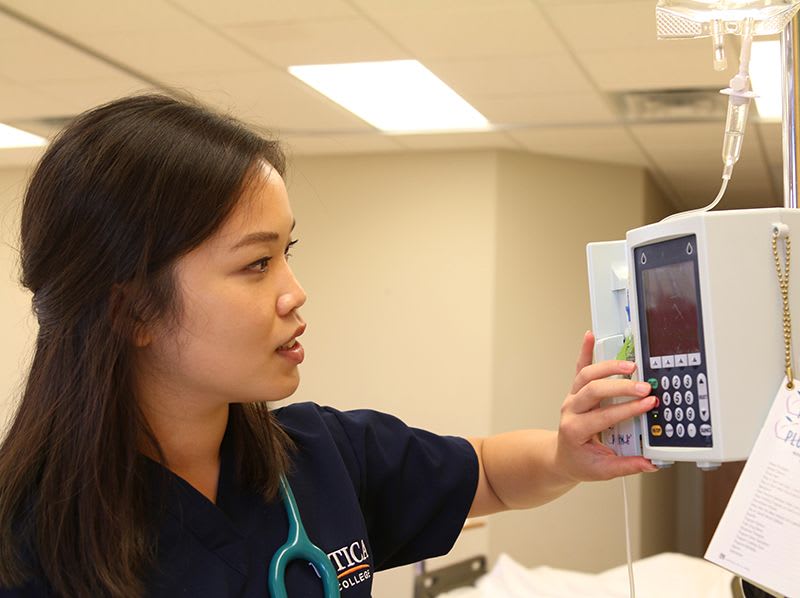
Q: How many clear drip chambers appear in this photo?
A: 1